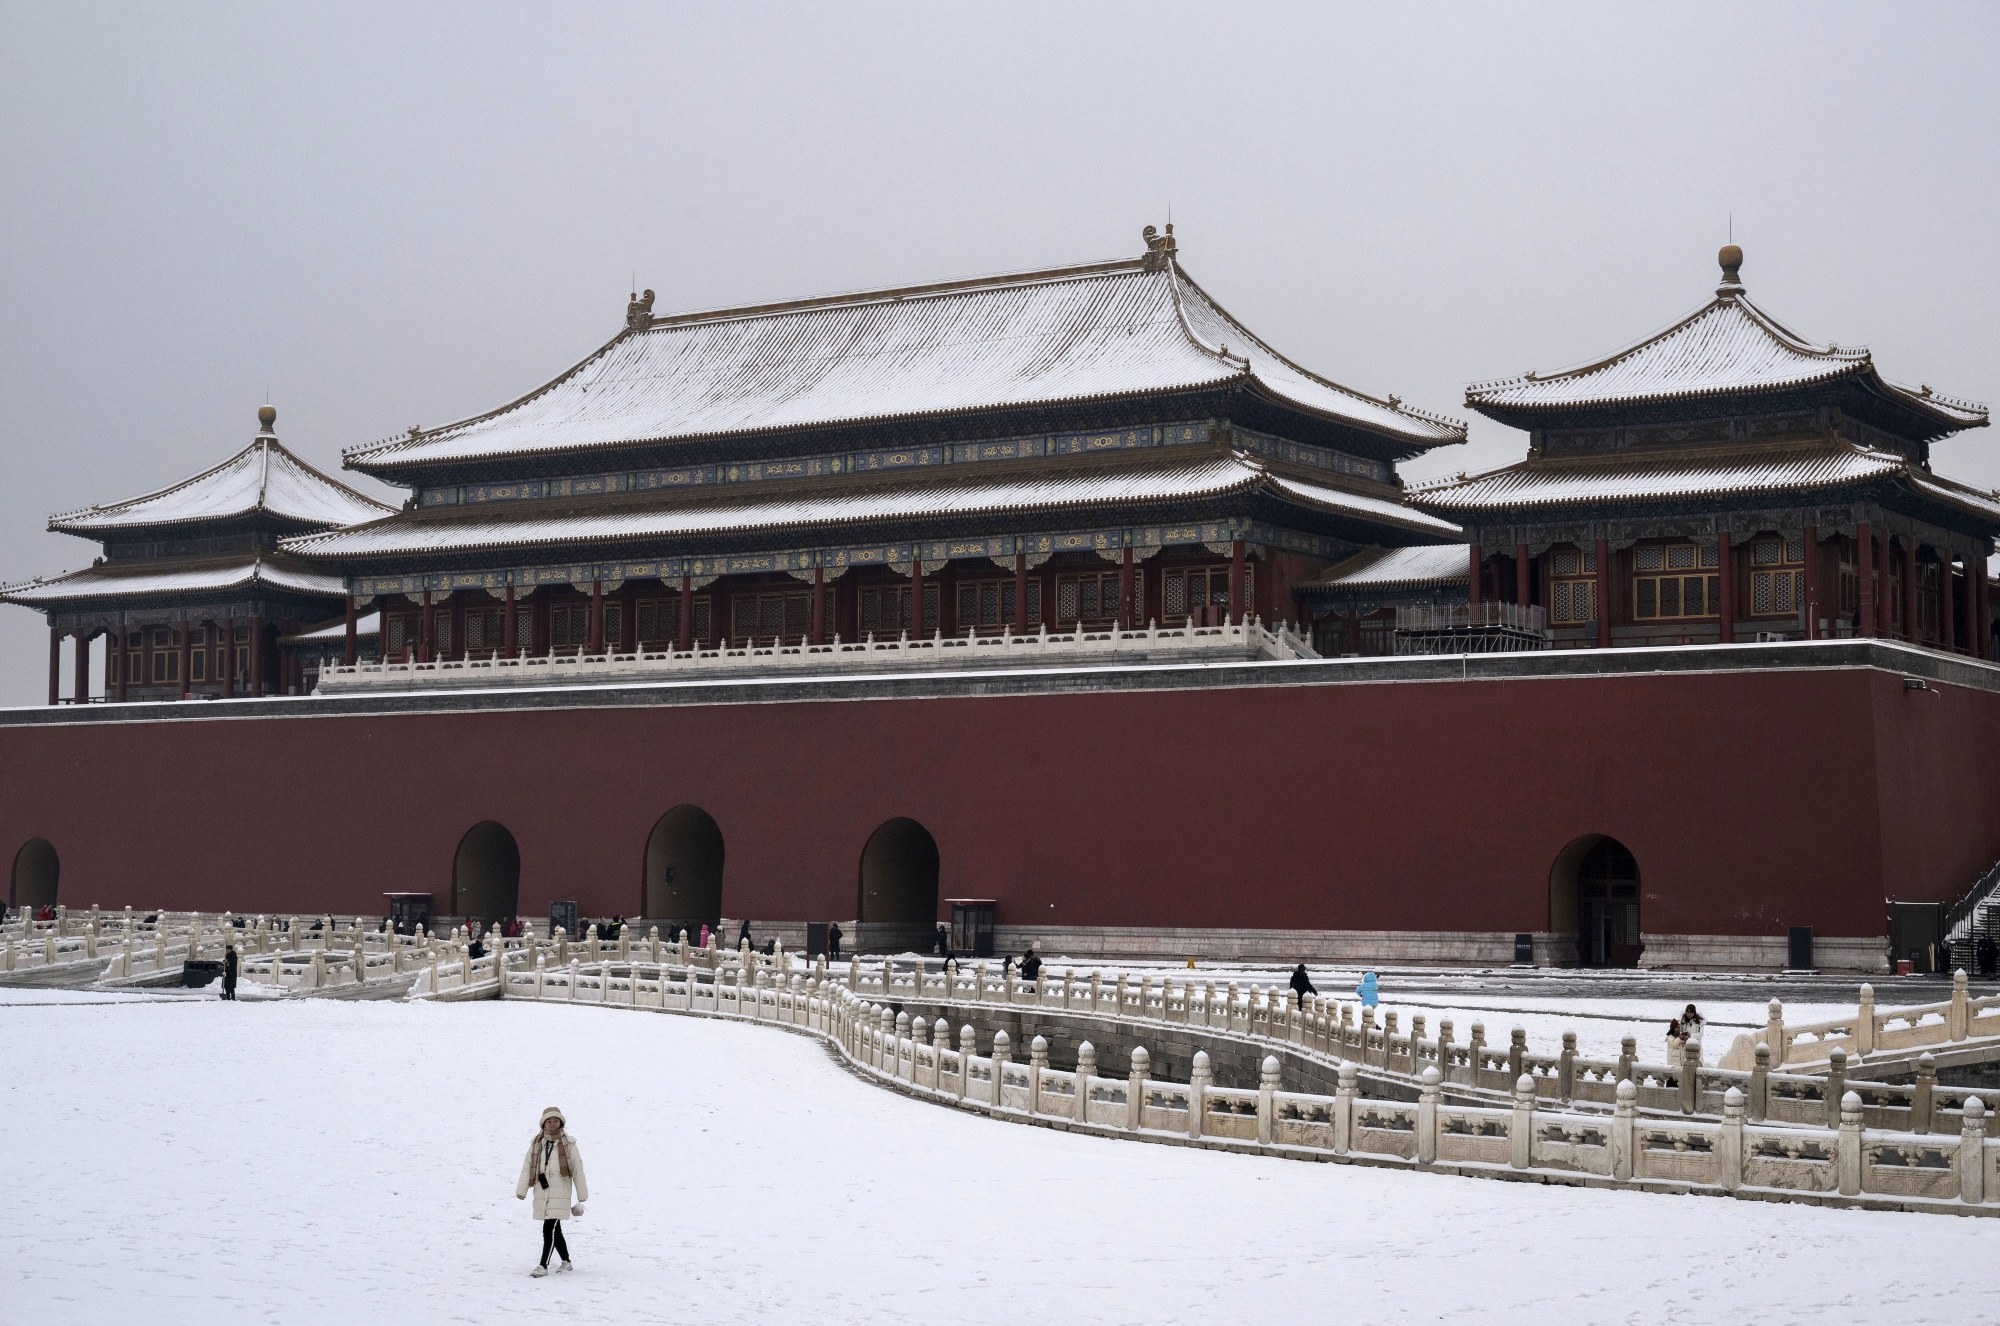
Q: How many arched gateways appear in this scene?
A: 5